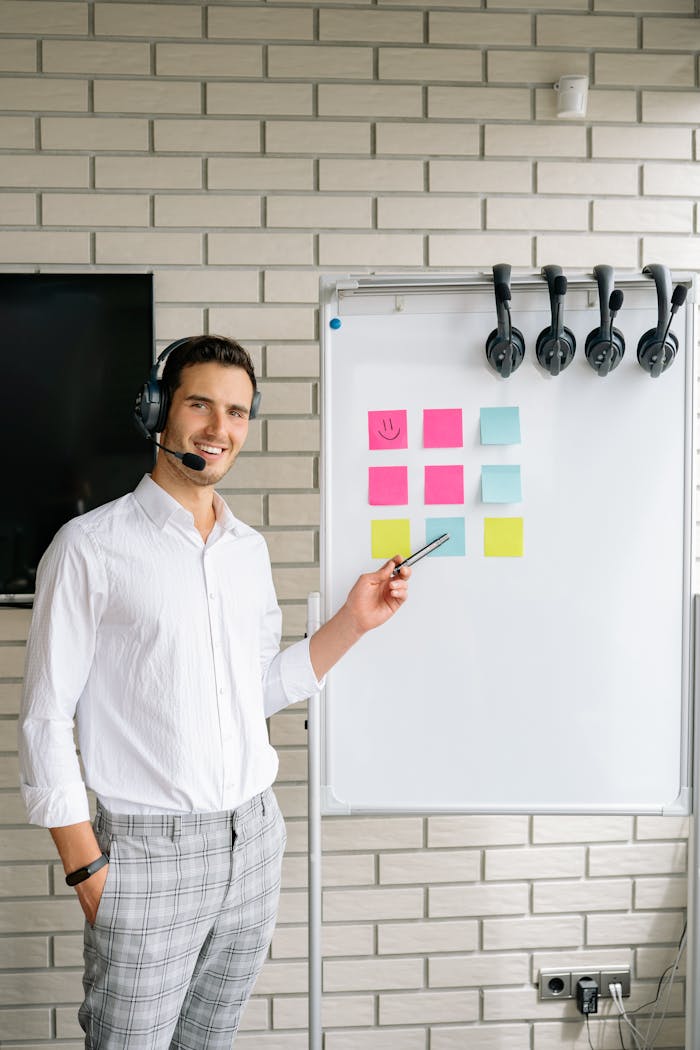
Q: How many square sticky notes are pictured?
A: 9